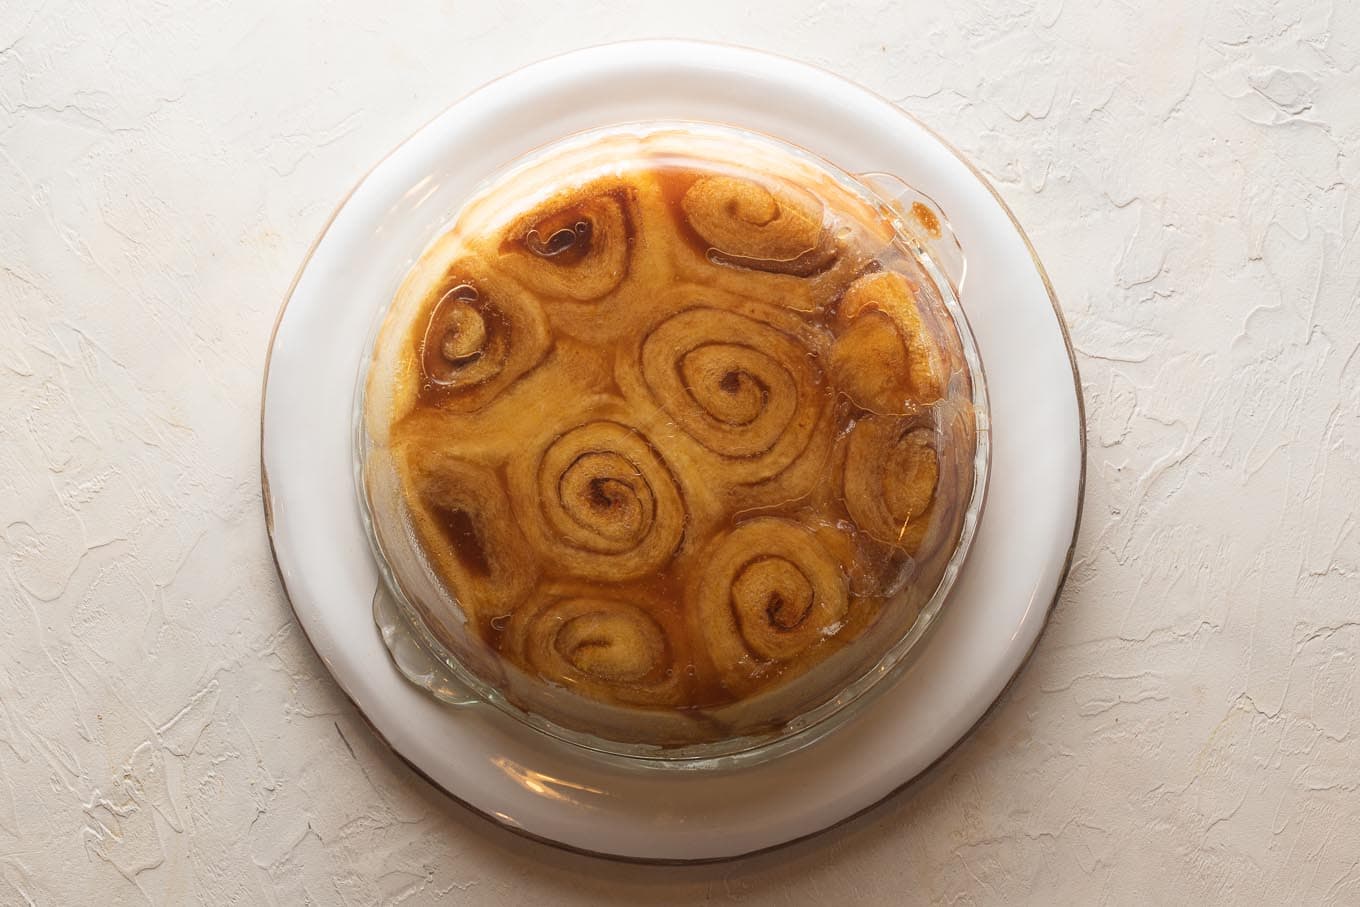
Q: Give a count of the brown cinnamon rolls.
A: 10